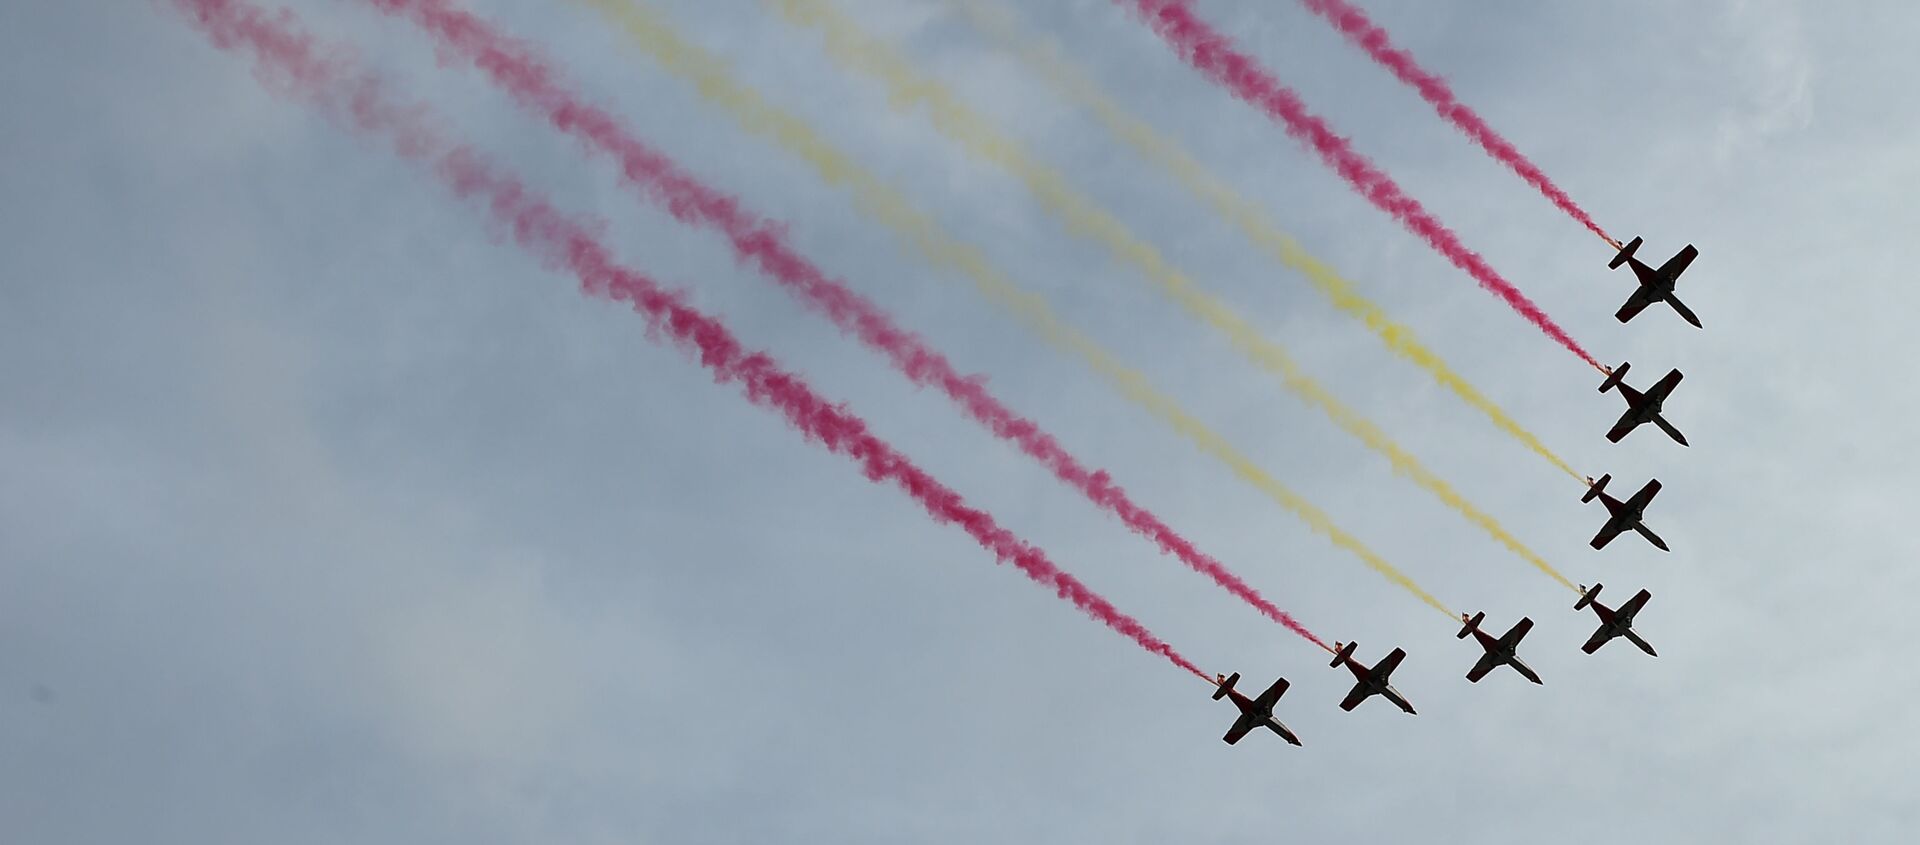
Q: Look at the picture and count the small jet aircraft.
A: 7